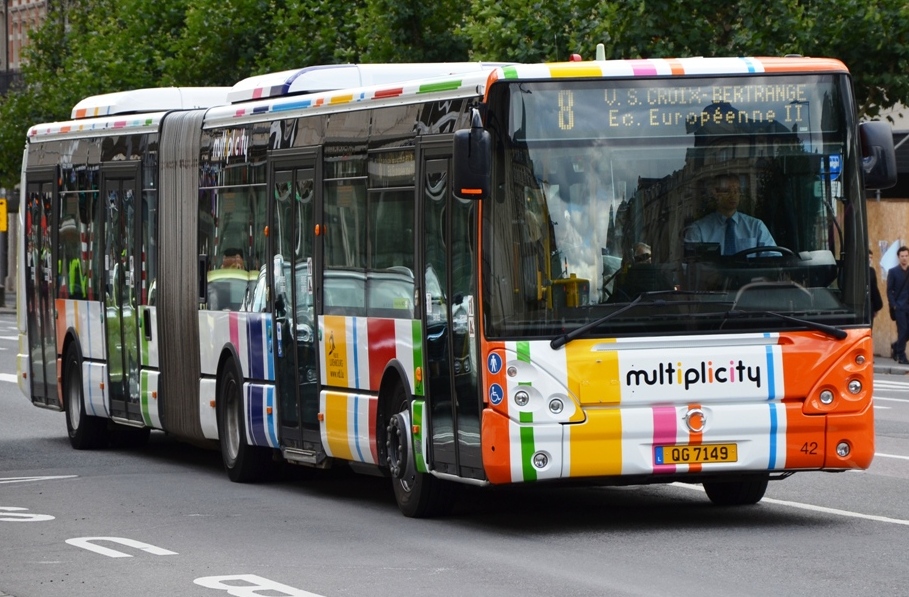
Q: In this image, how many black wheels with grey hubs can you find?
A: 3